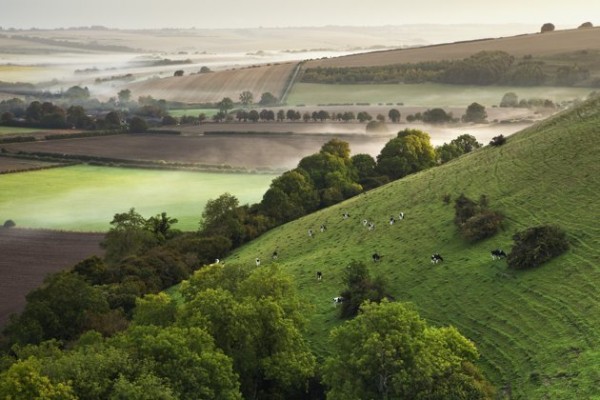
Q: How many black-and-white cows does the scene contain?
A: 15